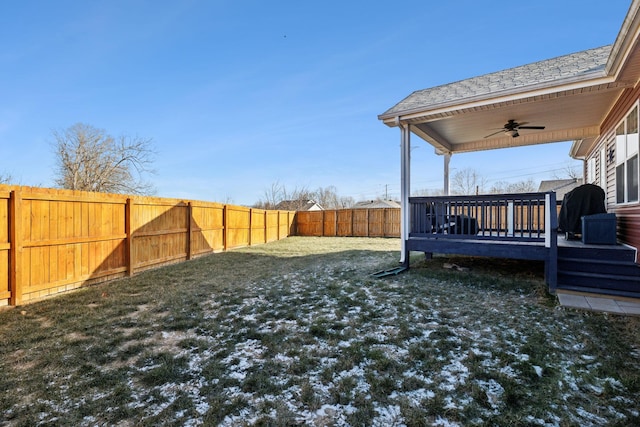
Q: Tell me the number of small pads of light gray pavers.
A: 1